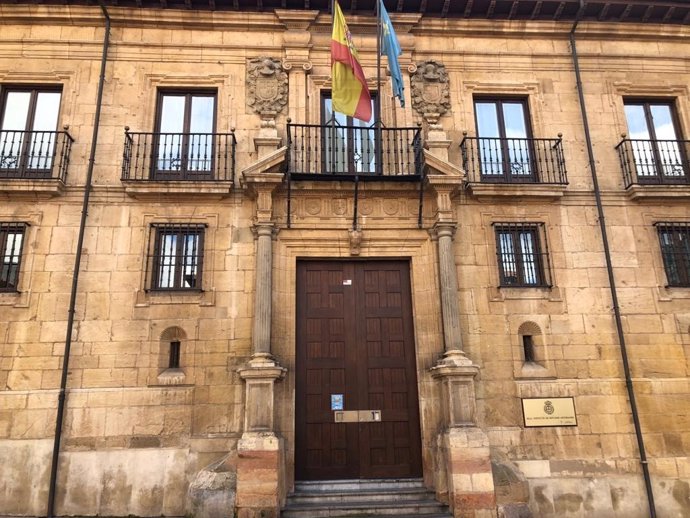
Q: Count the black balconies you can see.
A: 5